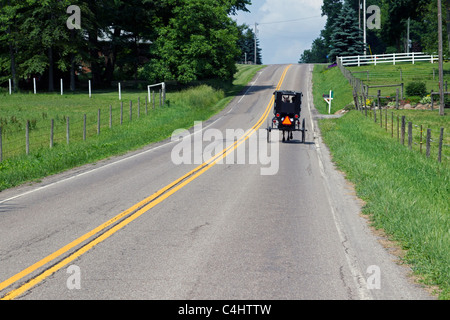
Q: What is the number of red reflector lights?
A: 2